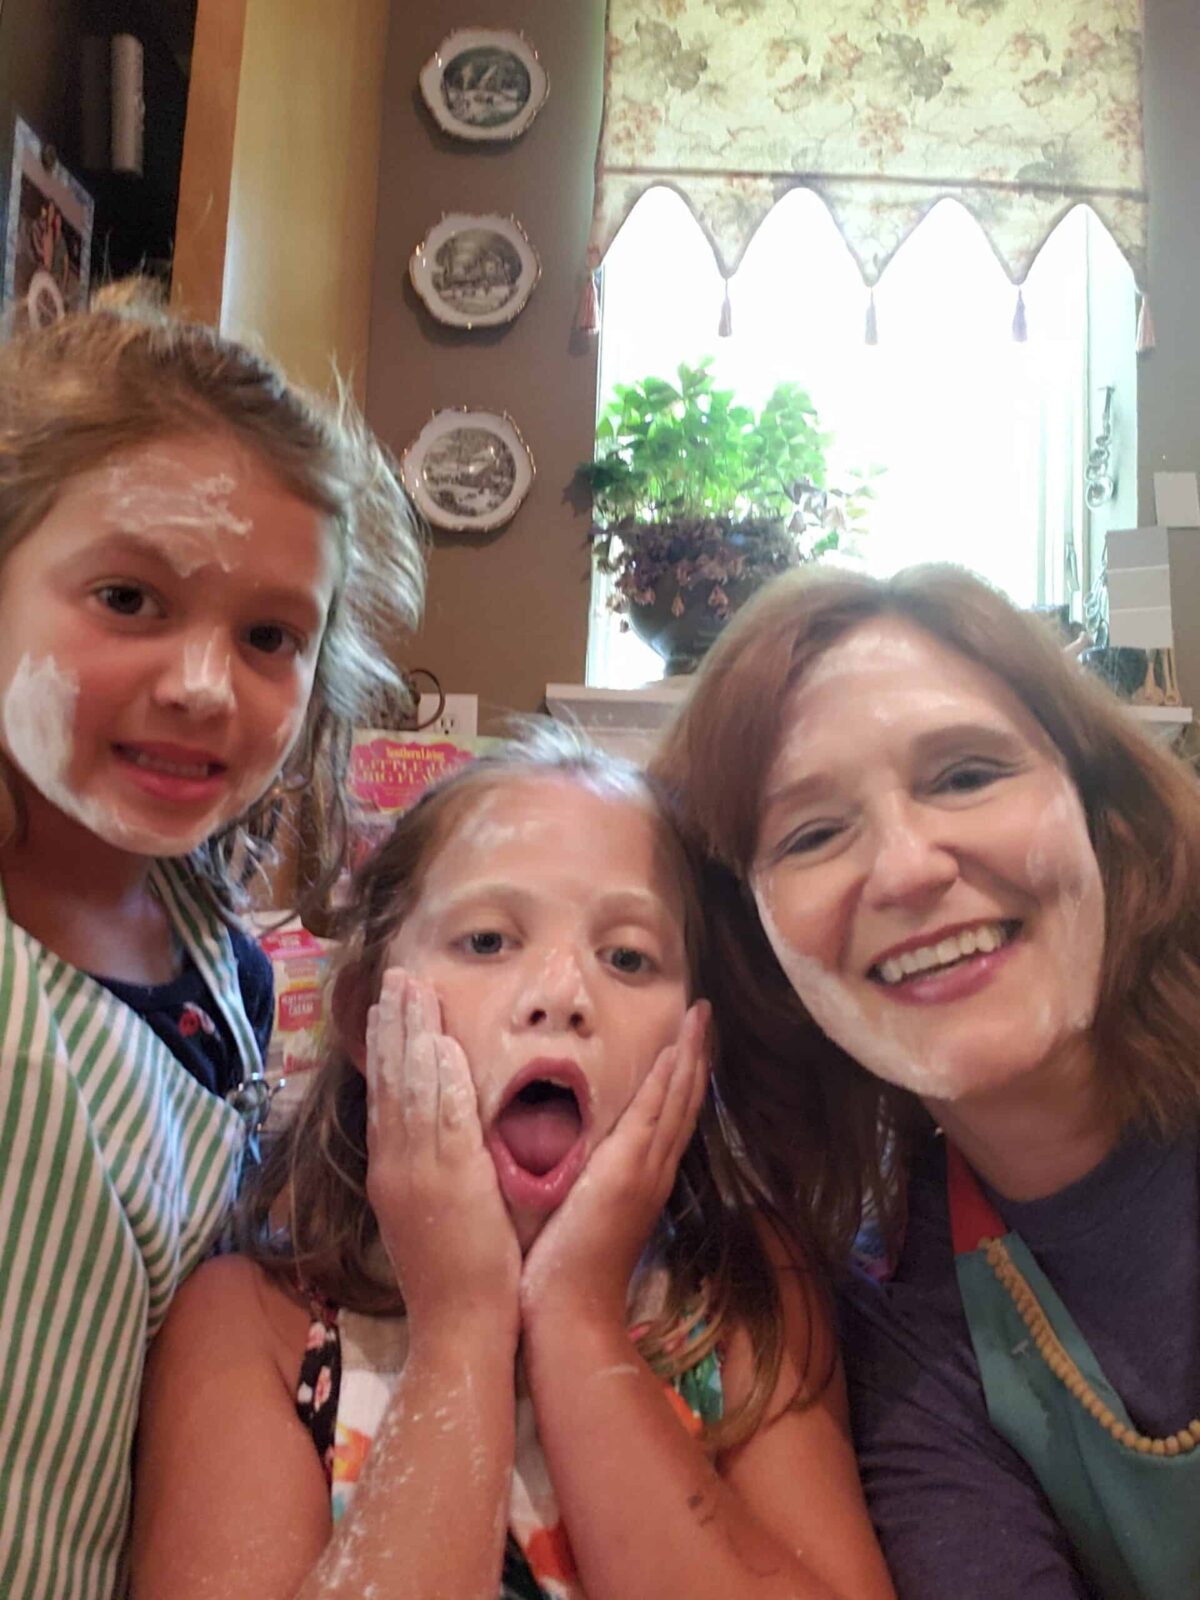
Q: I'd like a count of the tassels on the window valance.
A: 5